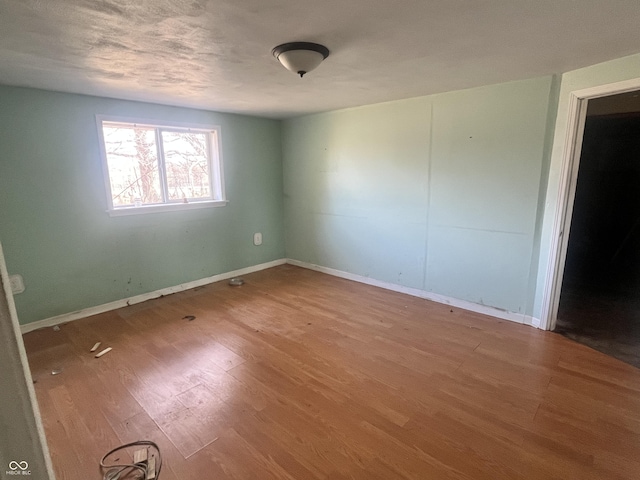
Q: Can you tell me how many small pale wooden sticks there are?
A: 2